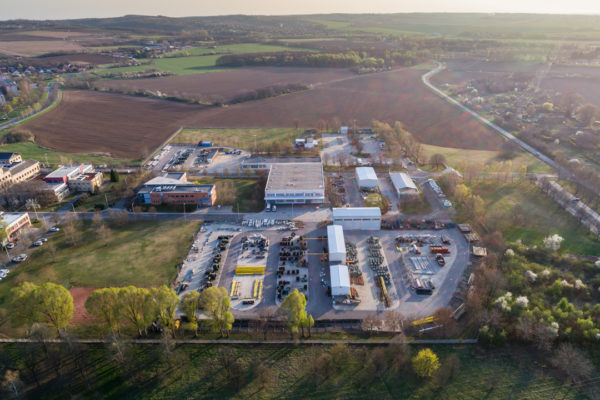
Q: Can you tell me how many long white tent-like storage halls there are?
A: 5